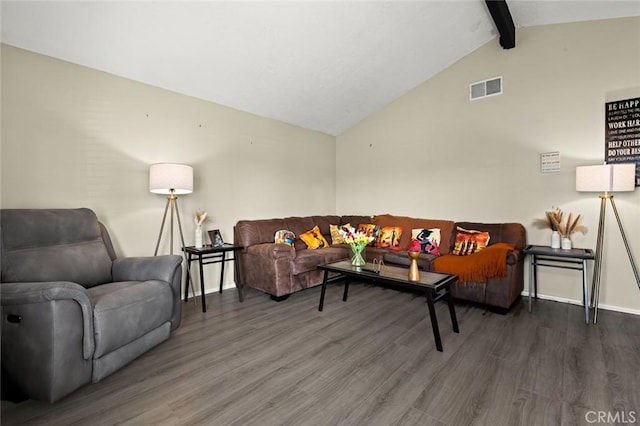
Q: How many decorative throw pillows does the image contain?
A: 7